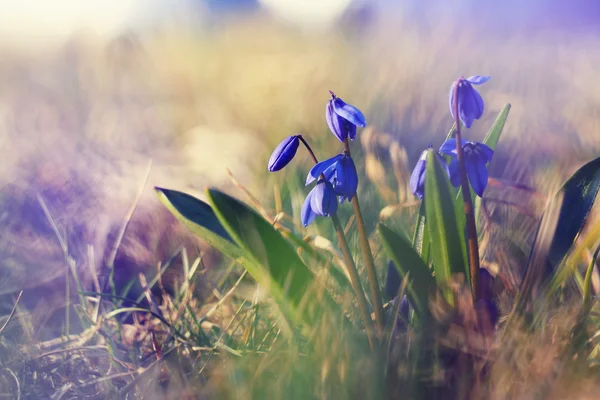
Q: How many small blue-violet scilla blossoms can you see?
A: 7